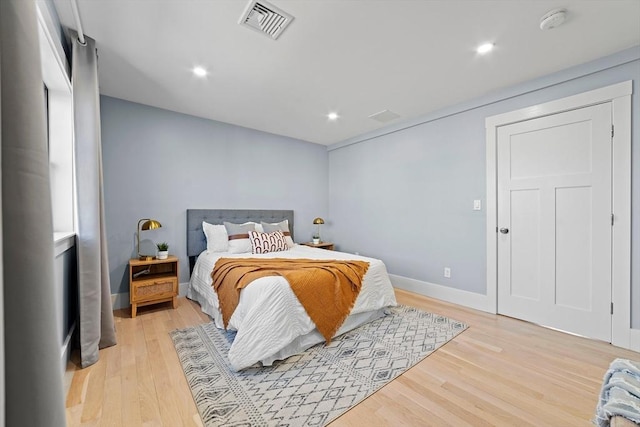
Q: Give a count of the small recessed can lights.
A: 3